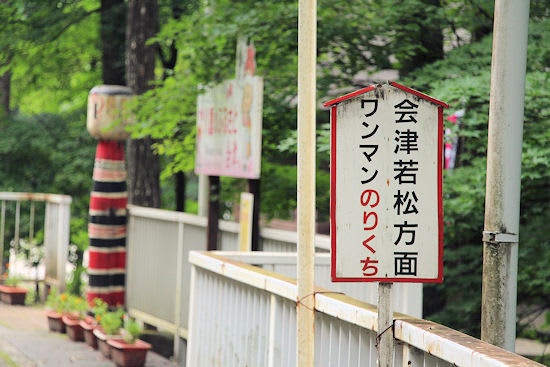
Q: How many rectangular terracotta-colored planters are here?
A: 6